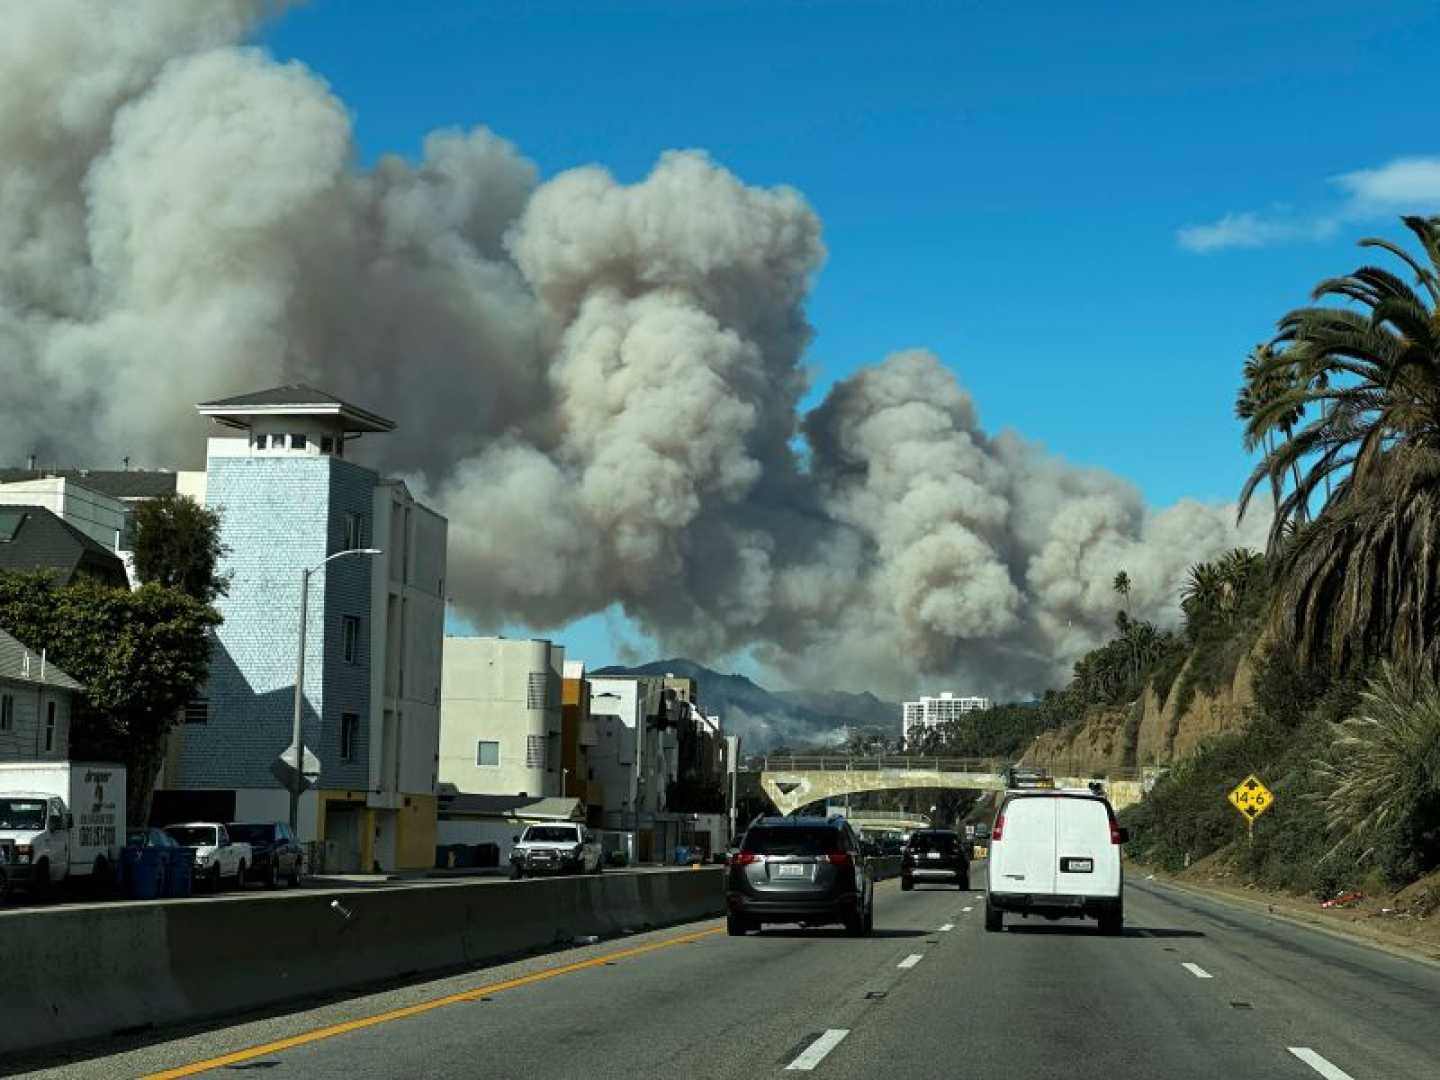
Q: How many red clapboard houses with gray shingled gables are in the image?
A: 0